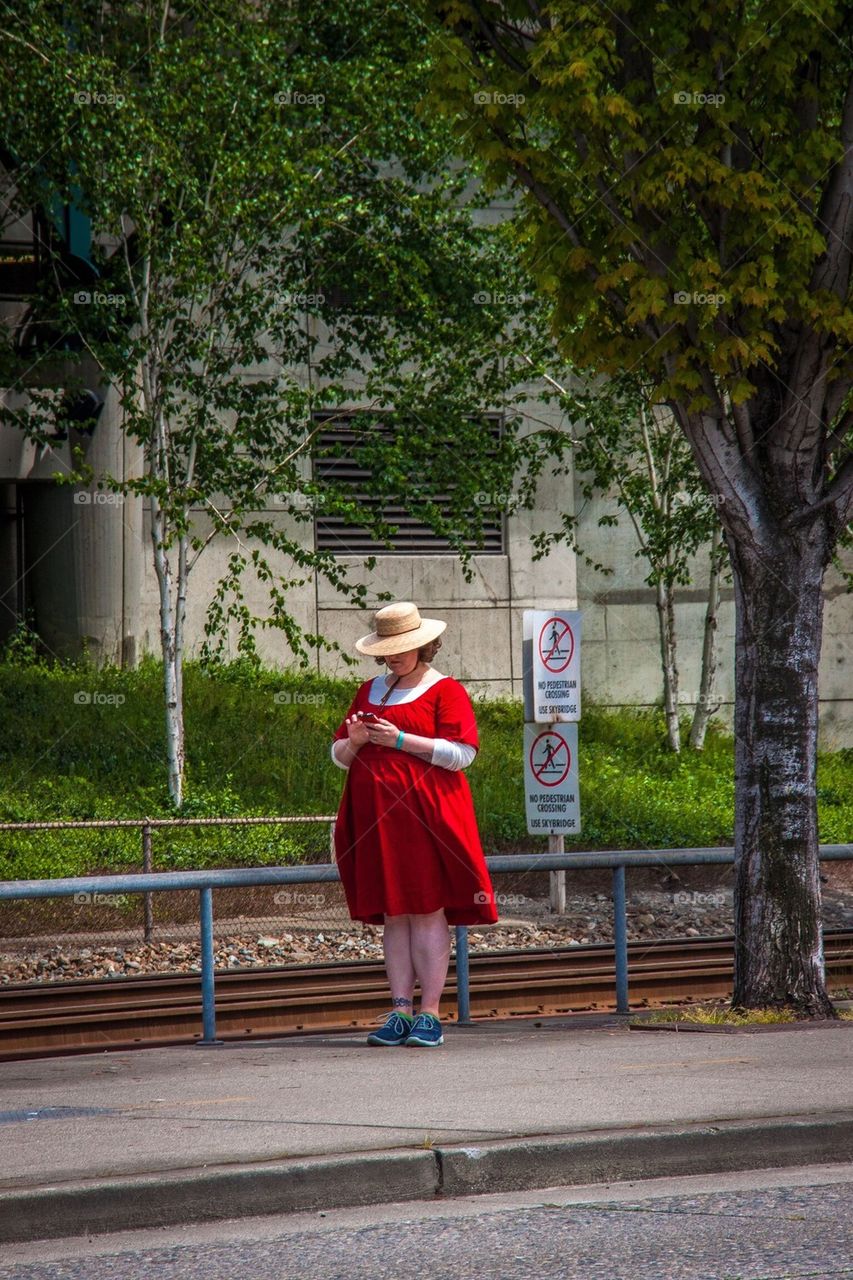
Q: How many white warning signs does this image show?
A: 2